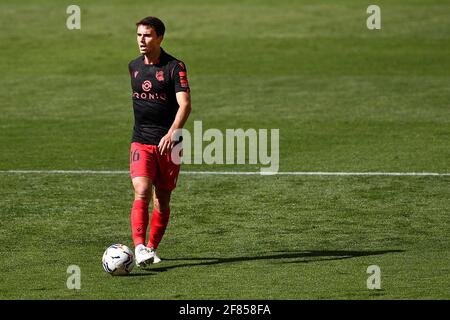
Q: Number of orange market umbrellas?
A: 0